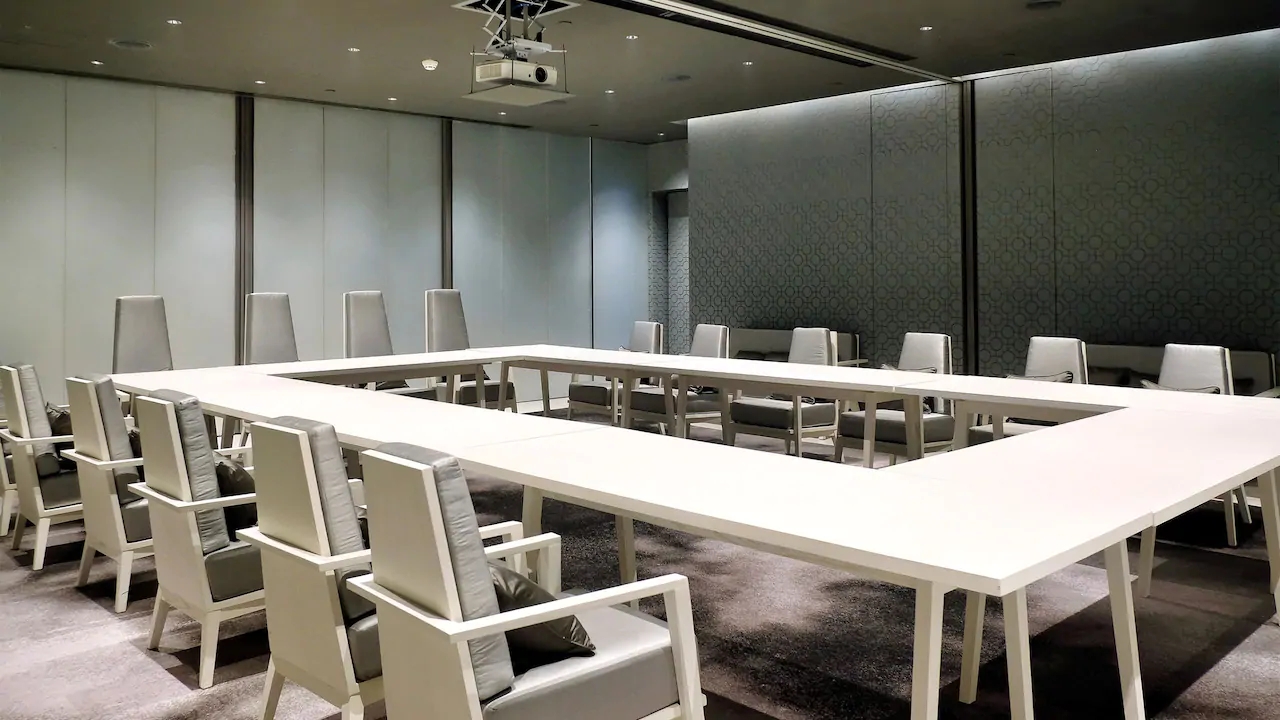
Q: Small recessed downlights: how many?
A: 11